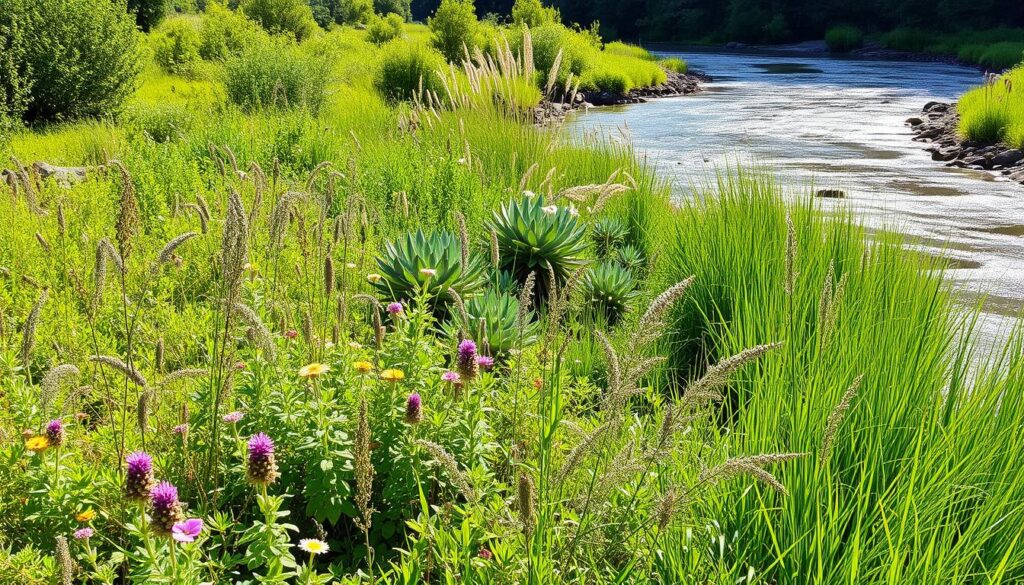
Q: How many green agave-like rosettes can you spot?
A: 6